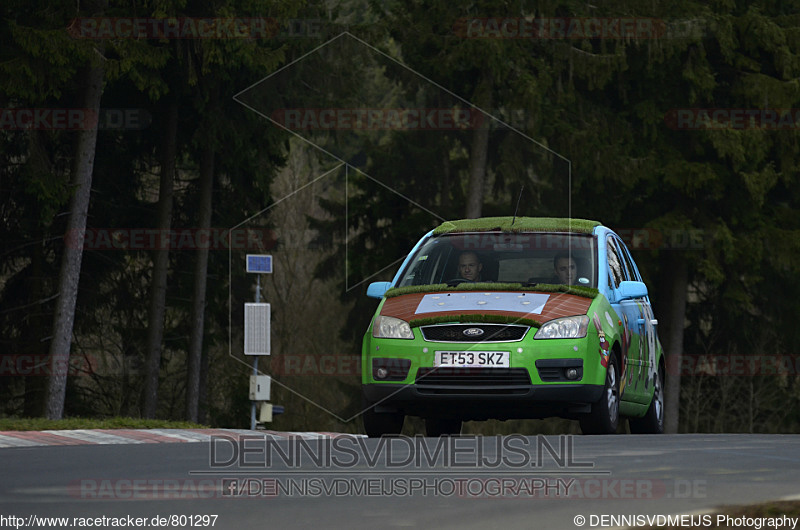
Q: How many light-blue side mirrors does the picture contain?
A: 2